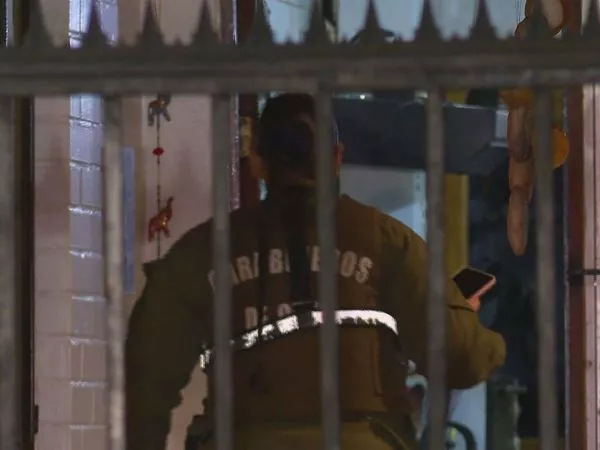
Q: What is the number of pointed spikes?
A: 11